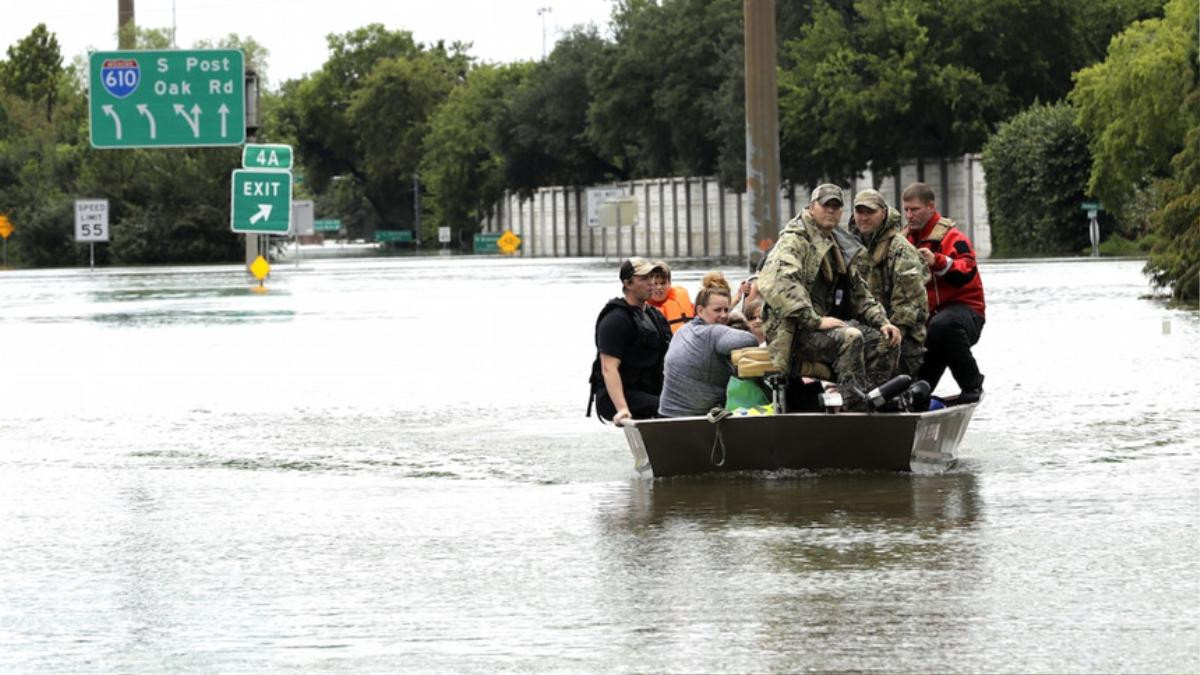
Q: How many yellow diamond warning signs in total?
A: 3